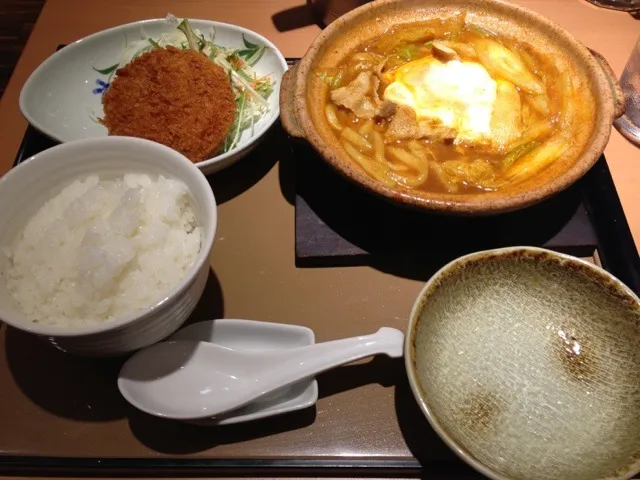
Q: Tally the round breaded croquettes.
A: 1